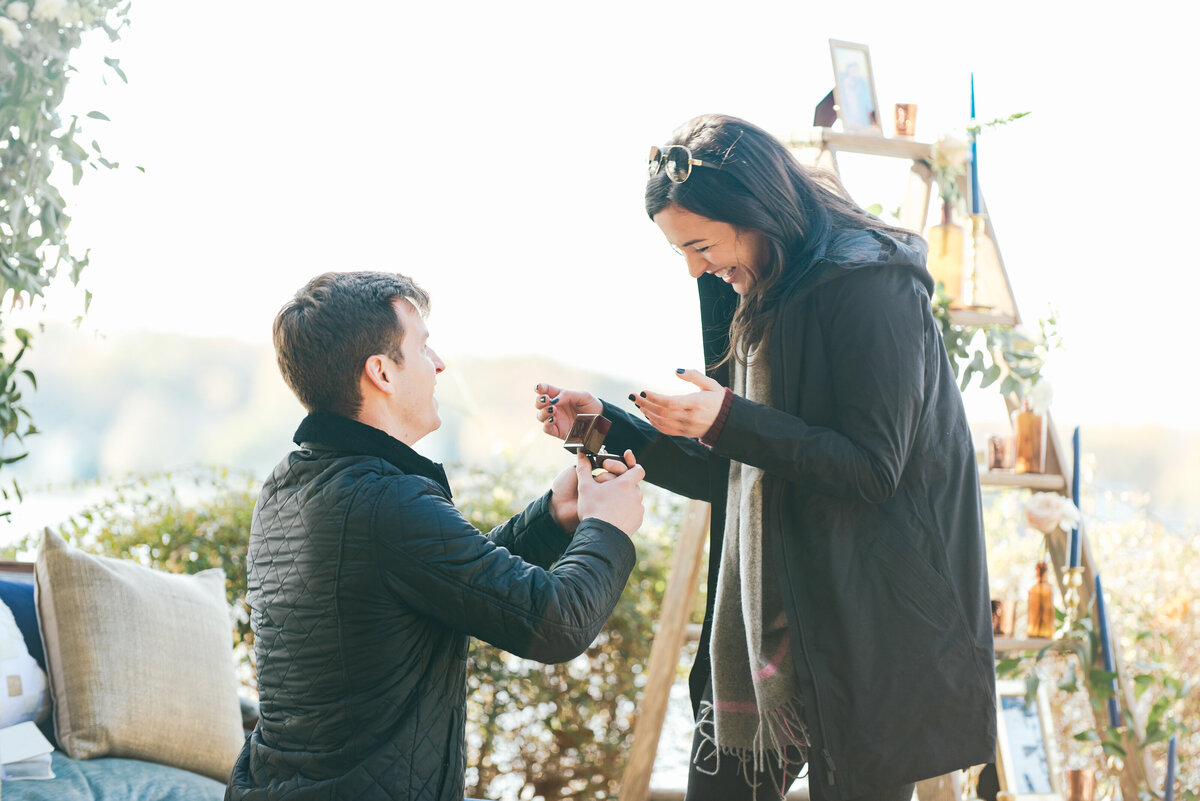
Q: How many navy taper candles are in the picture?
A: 4